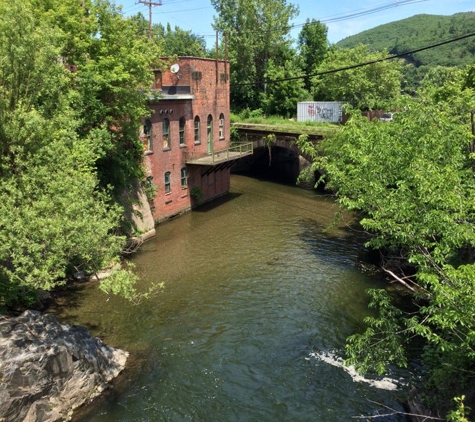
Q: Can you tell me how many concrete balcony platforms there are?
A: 1